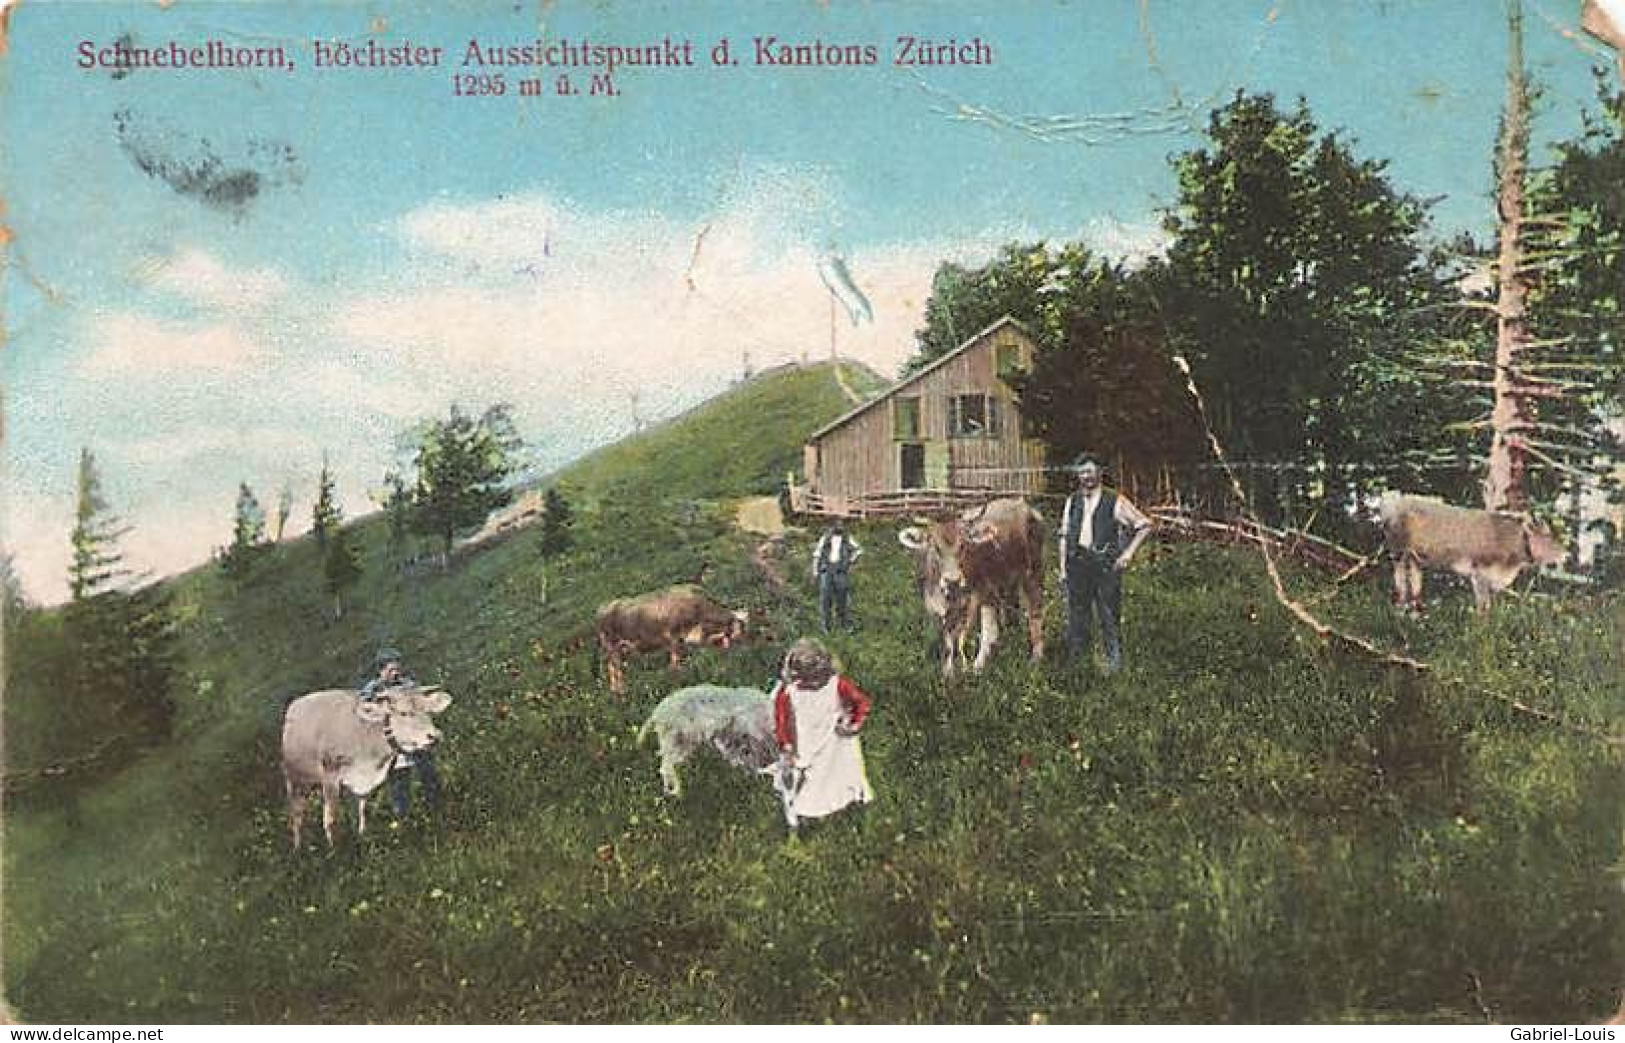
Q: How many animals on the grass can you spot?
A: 5